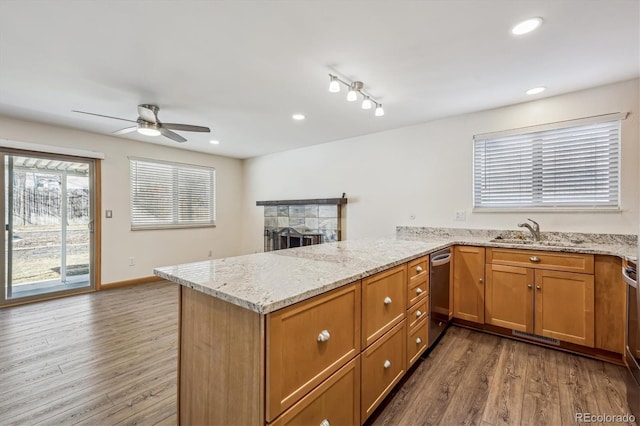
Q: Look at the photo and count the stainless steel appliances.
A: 2